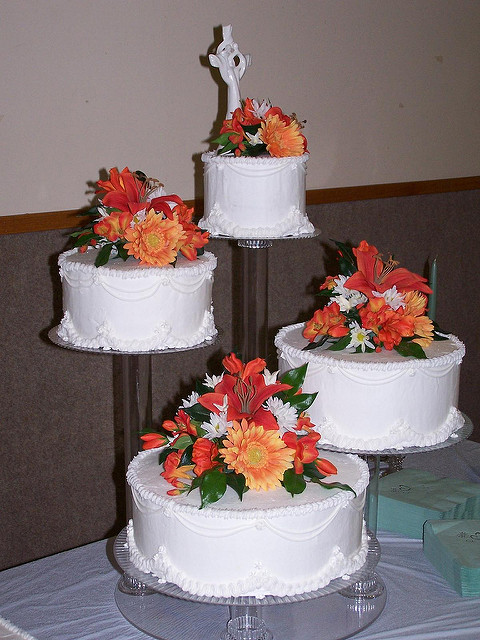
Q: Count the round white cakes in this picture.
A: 4